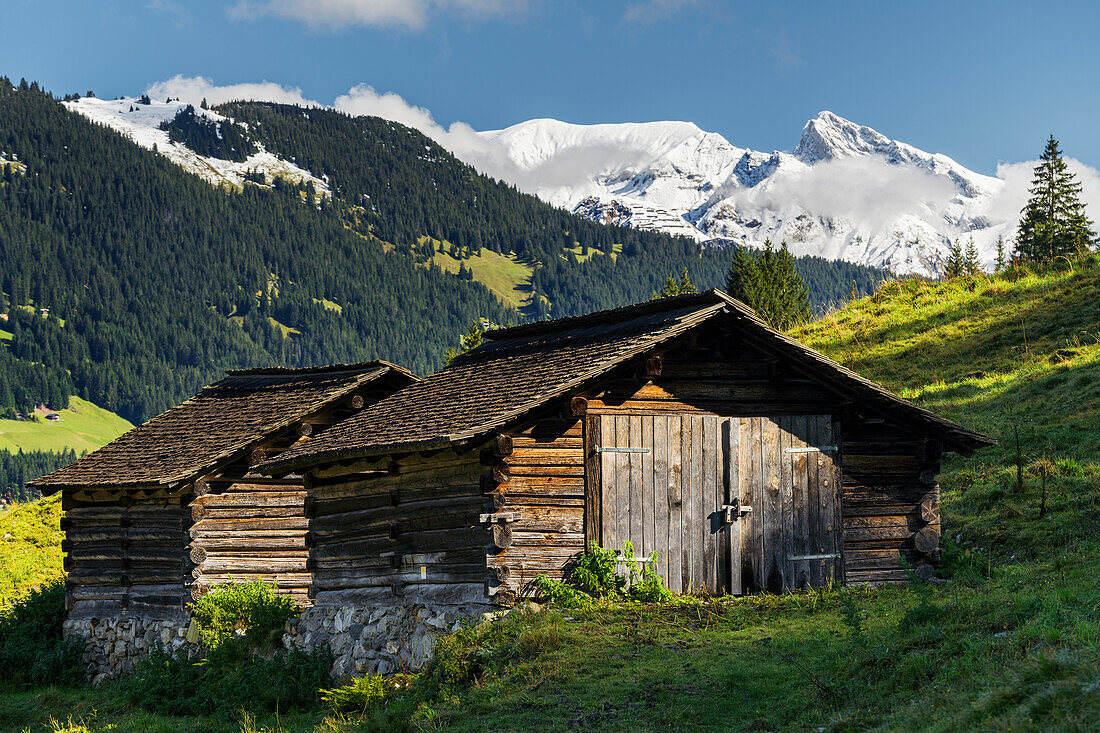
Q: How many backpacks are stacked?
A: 0